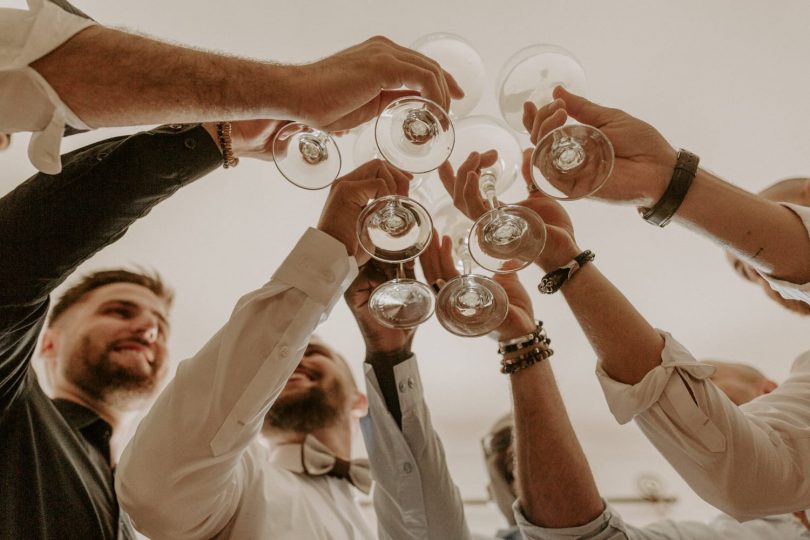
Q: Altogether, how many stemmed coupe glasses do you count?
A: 7